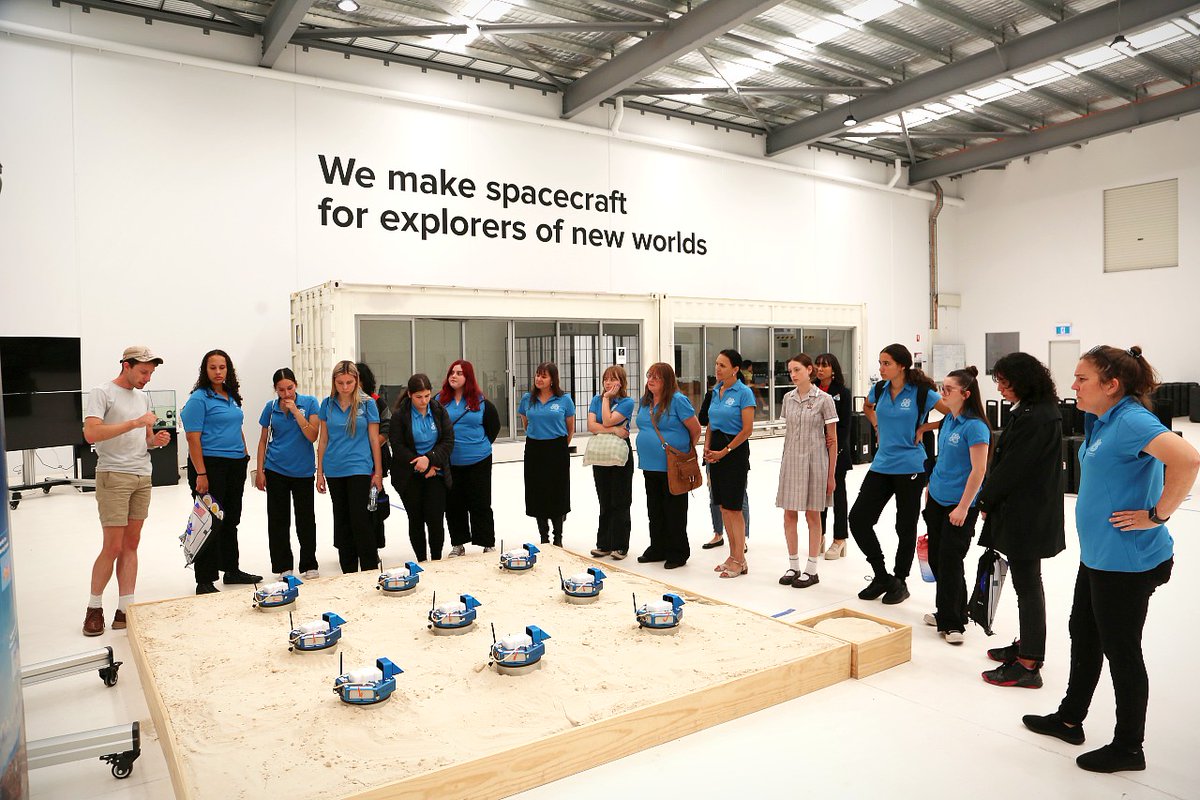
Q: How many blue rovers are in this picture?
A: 9